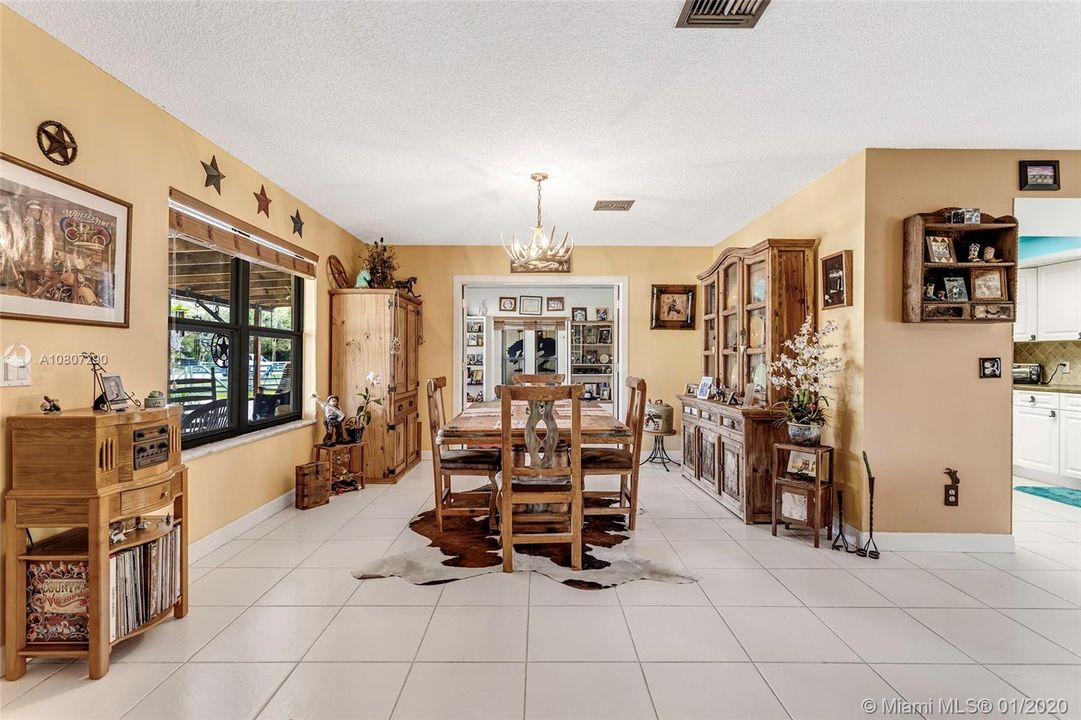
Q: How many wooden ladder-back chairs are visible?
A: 4